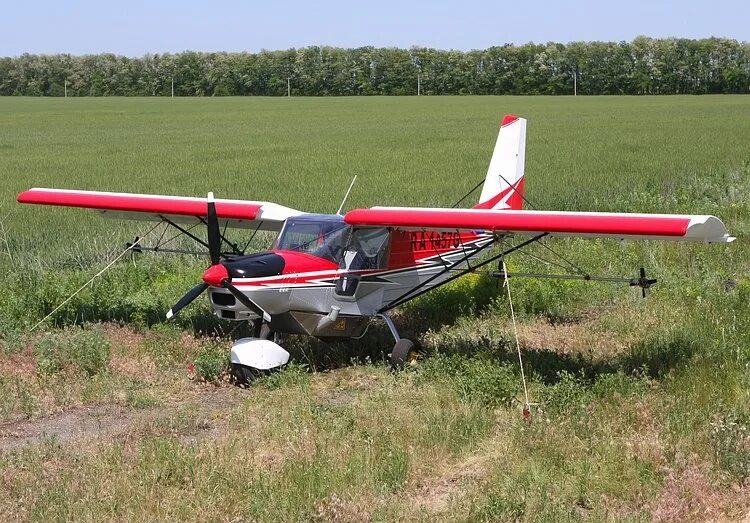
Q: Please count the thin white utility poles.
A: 5